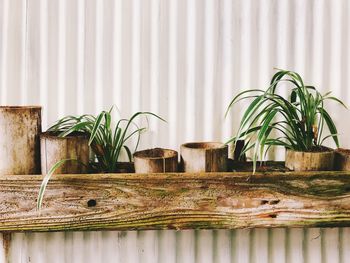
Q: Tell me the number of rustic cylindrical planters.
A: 6